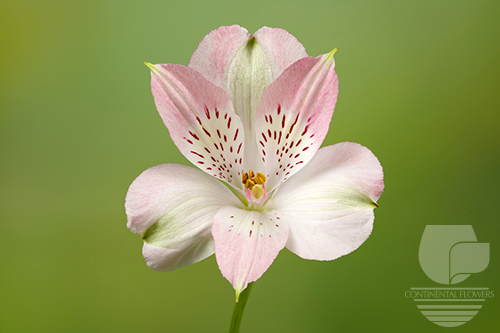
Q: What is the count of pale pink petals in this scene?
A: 6